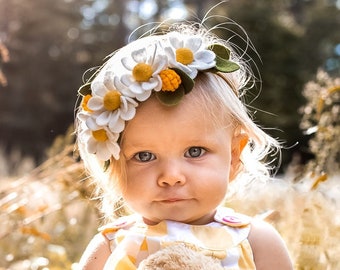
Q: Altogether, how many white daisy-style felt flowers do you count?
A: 4